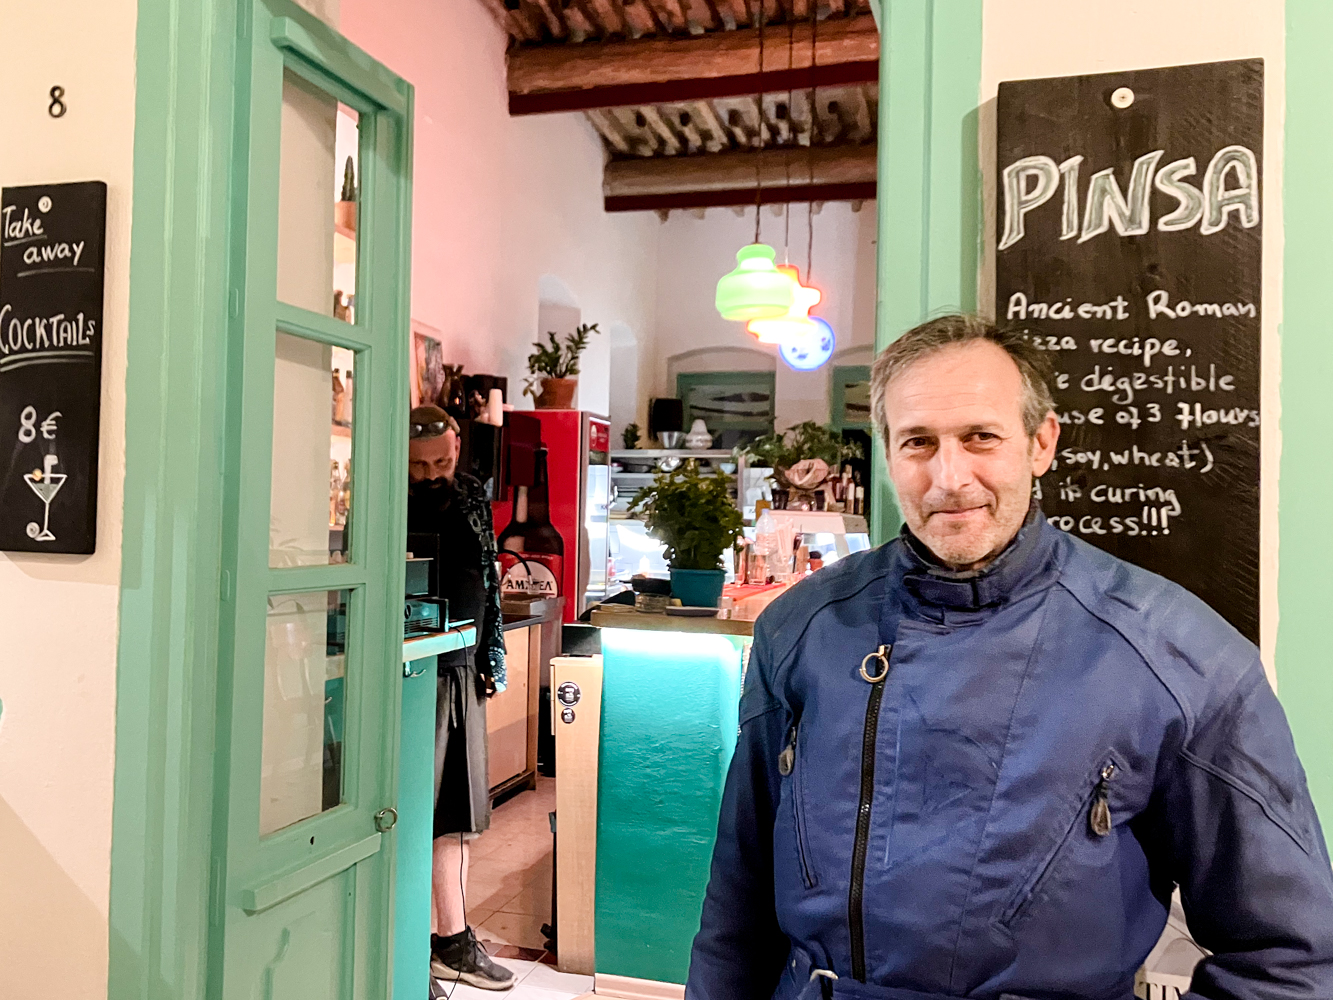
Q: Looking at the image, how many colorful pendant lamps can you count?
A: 3